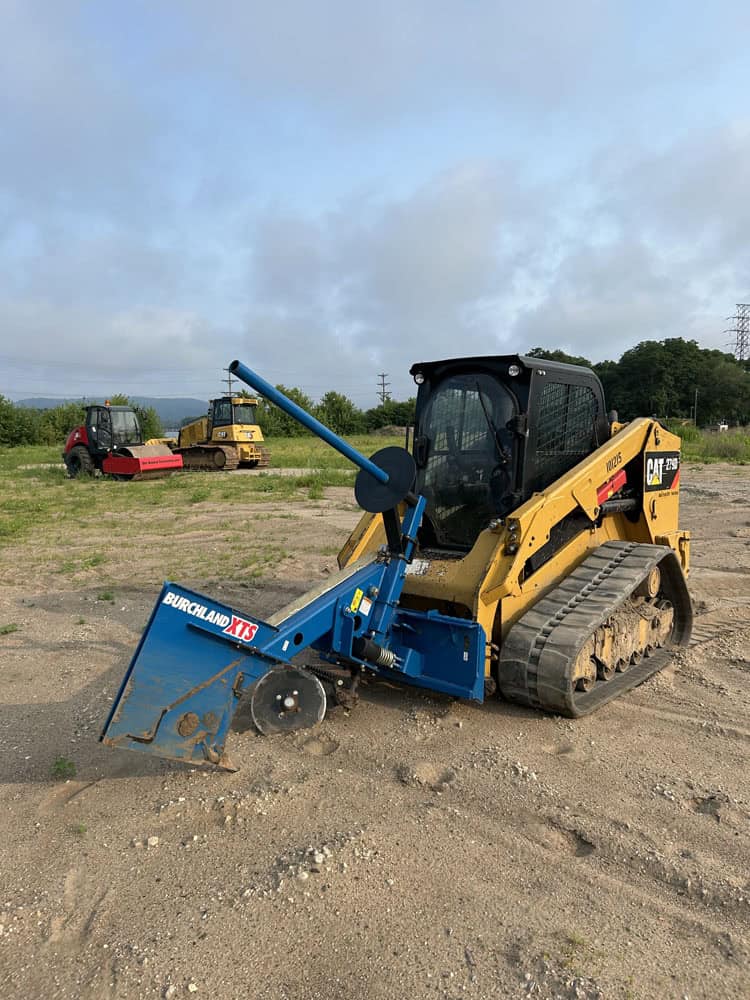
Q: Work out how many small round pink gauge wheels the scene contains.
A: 0